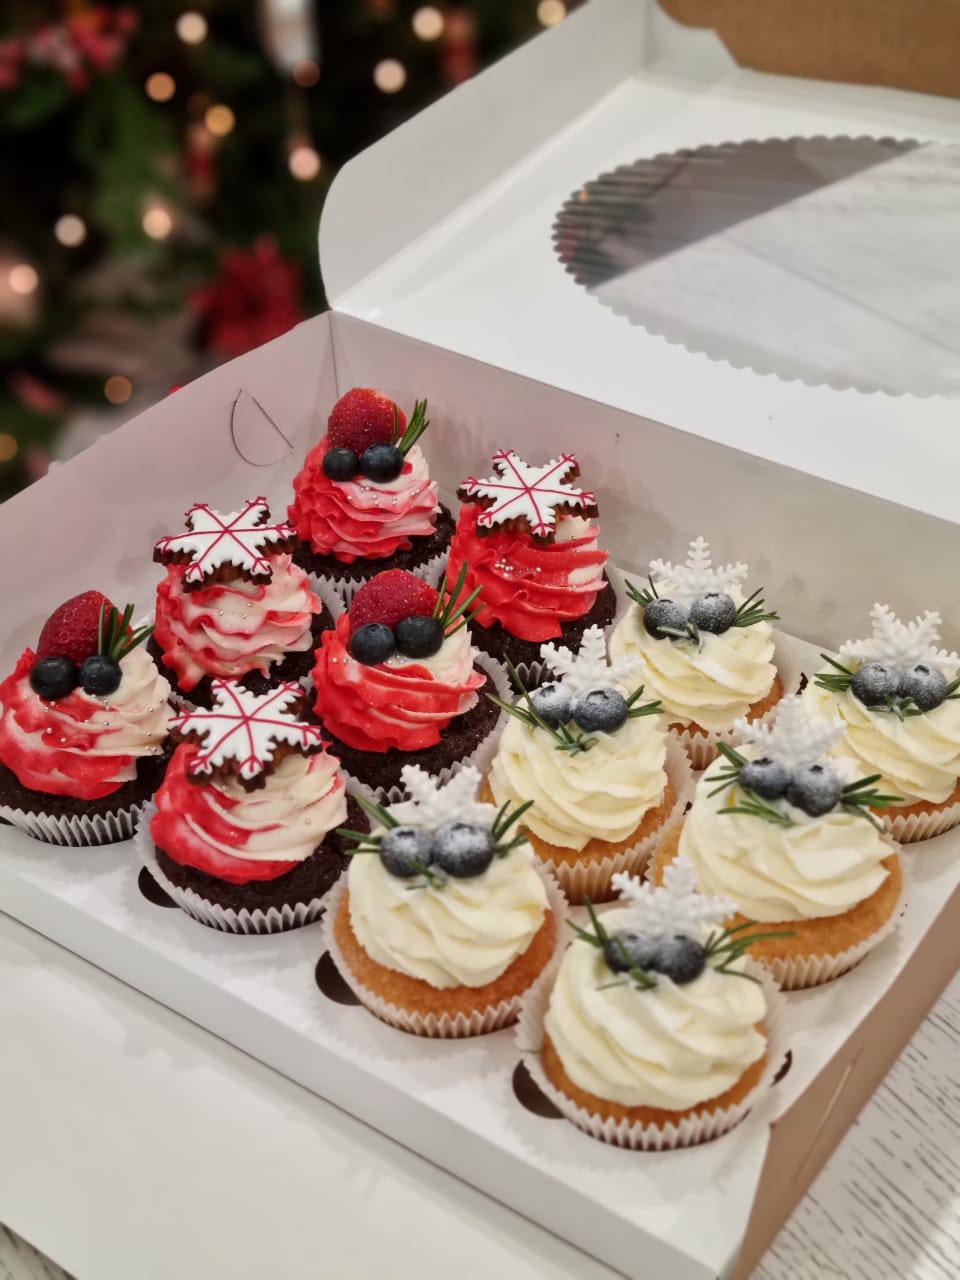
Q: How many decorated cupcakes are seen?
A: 12